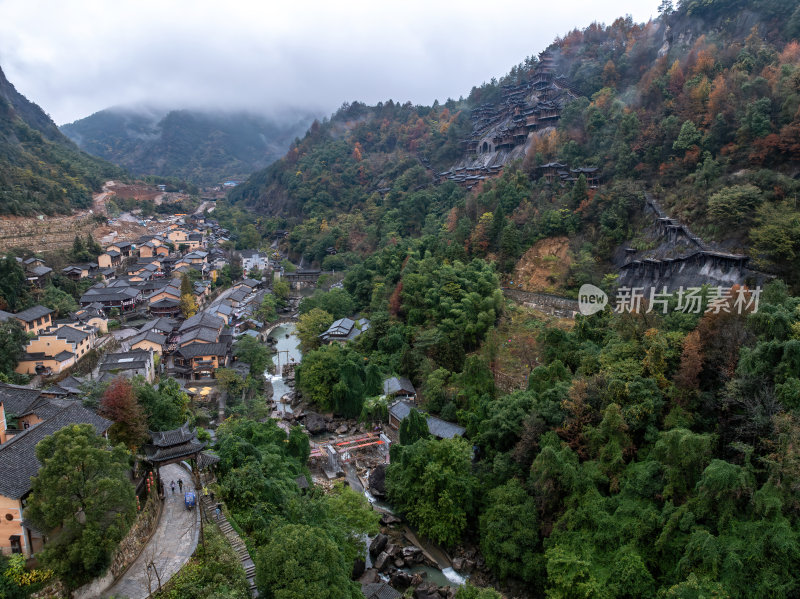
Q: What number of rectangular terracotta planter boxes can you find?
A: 0